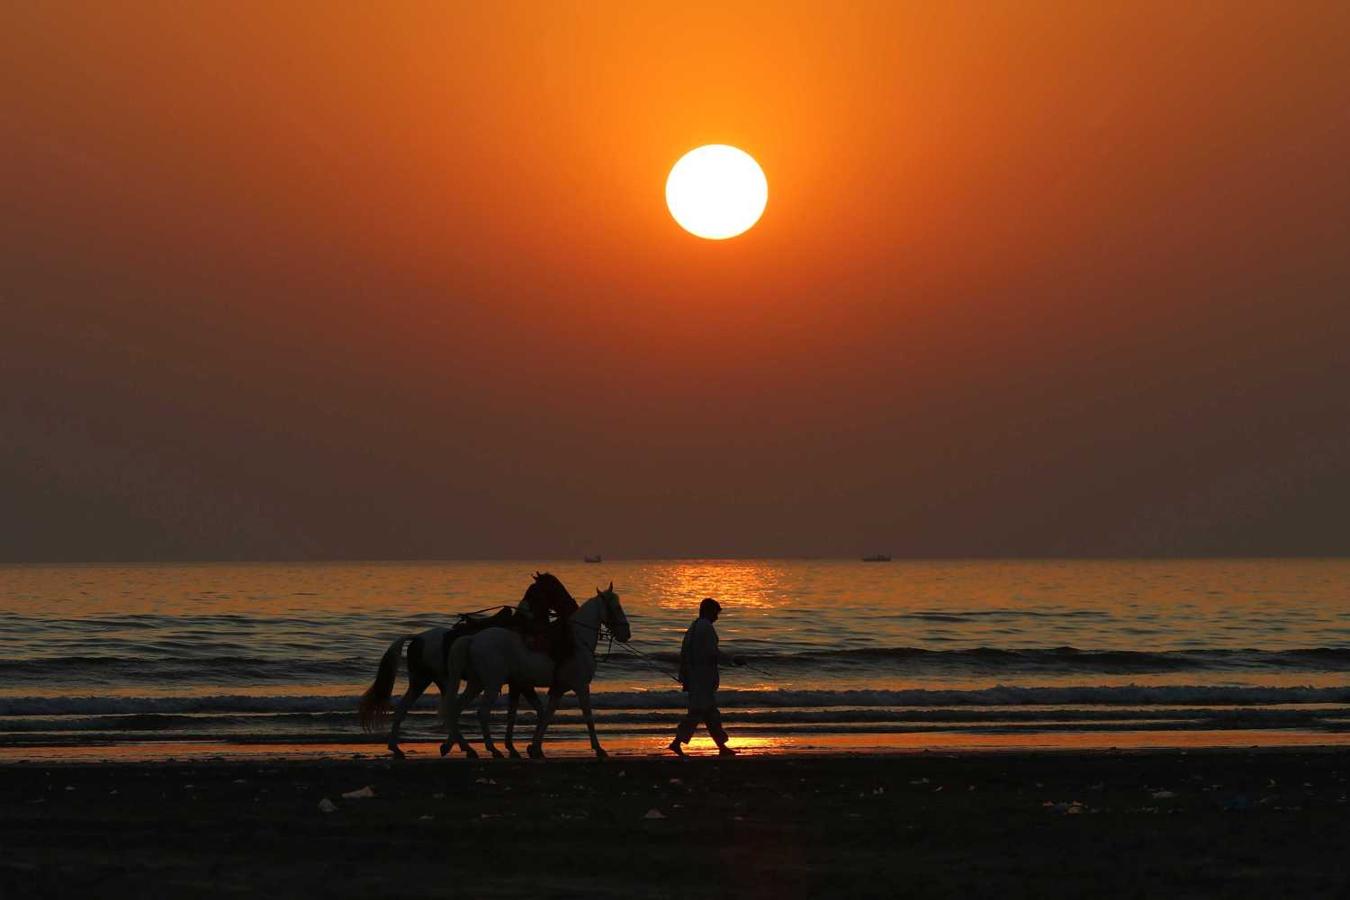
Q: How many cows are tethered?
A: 0